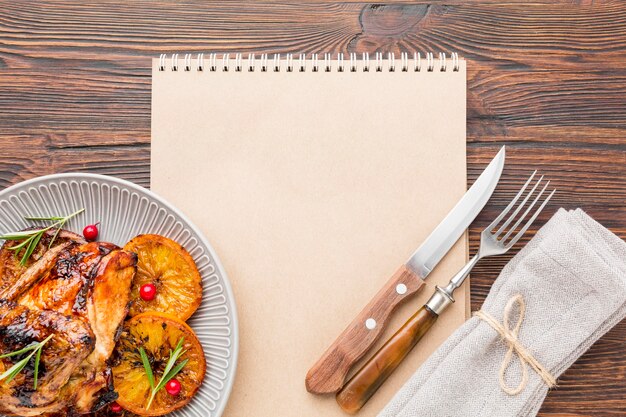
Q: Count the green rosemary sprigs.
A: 3